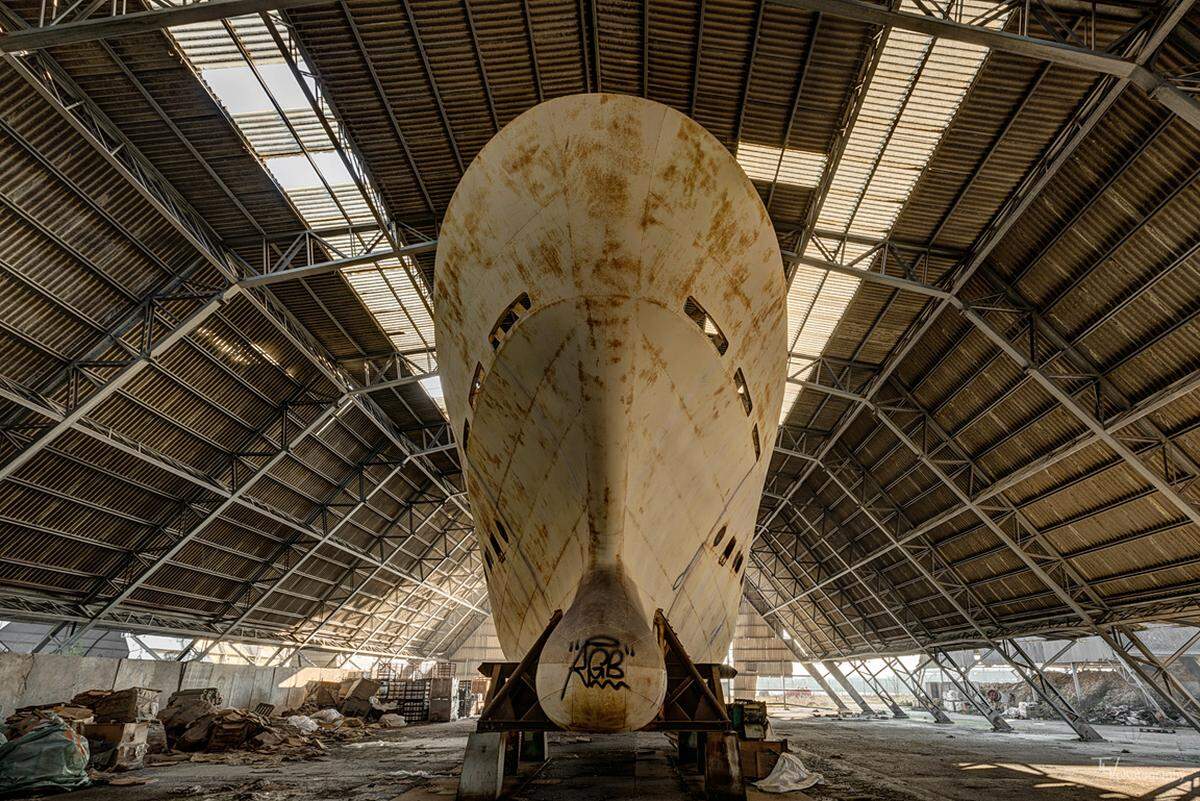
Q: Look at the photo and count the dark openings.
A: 12